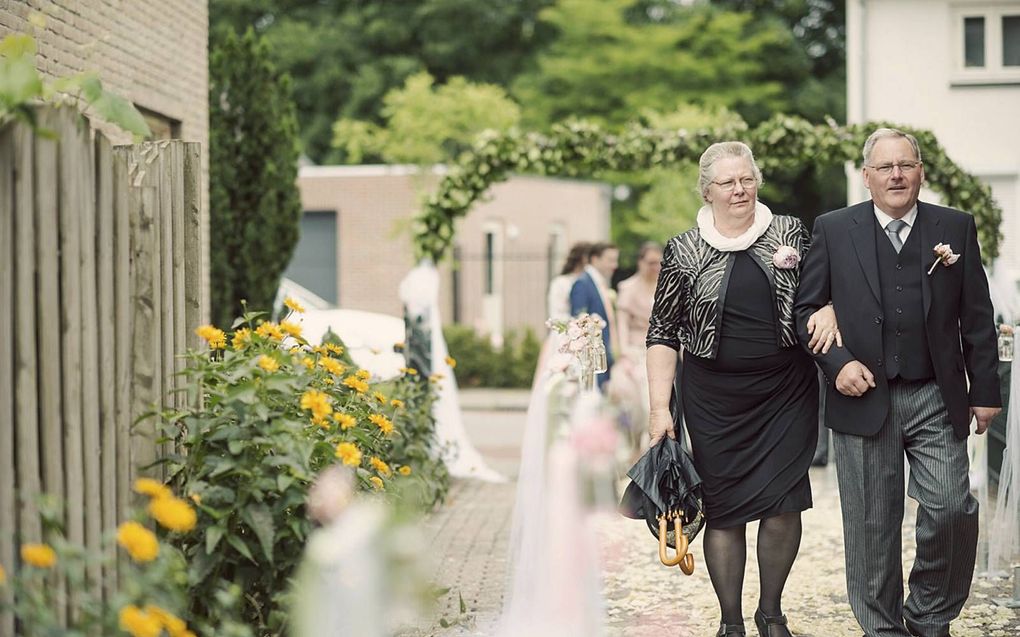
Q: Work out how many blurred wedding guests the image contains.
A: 3